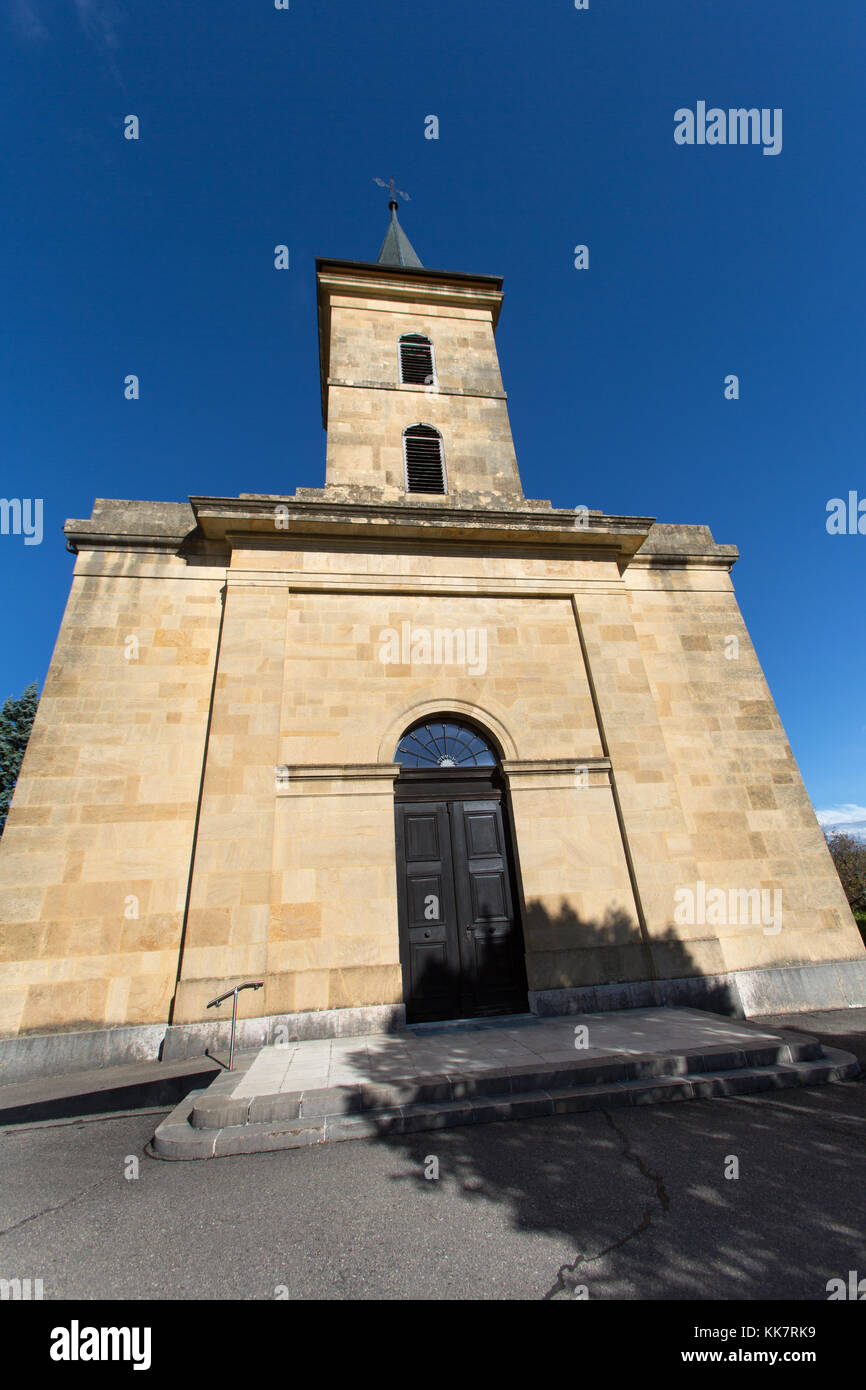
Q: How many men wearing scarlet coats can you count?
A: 0